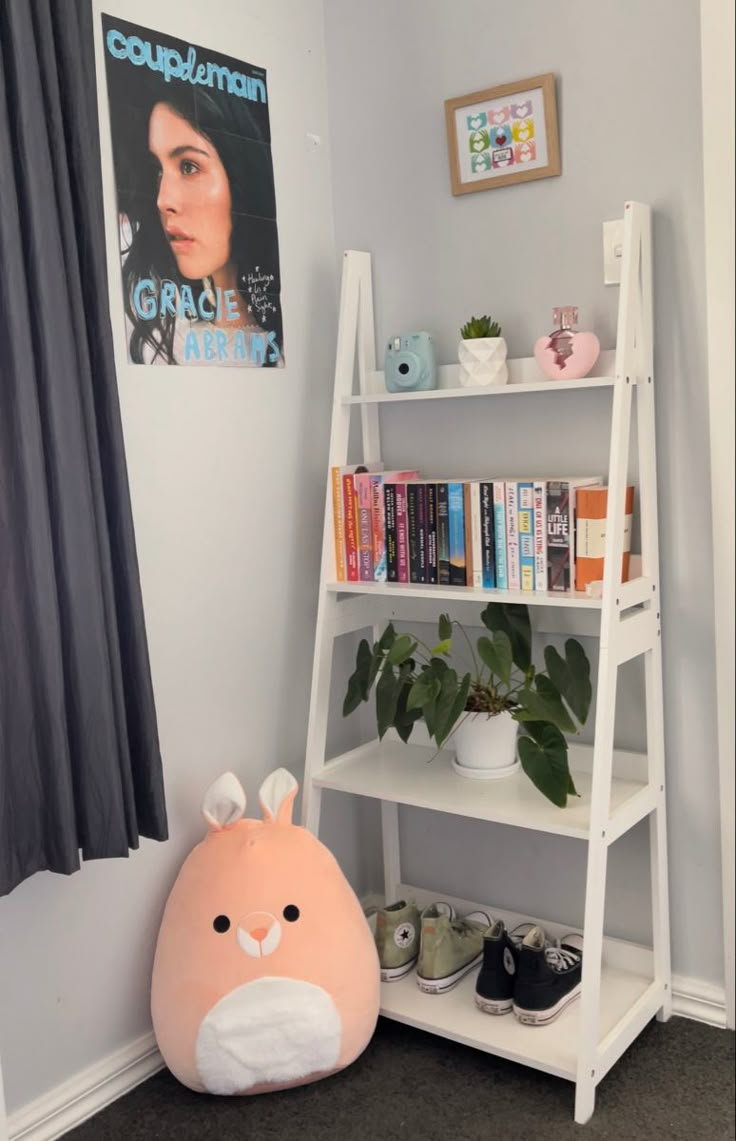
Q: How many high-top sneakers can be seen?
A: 4